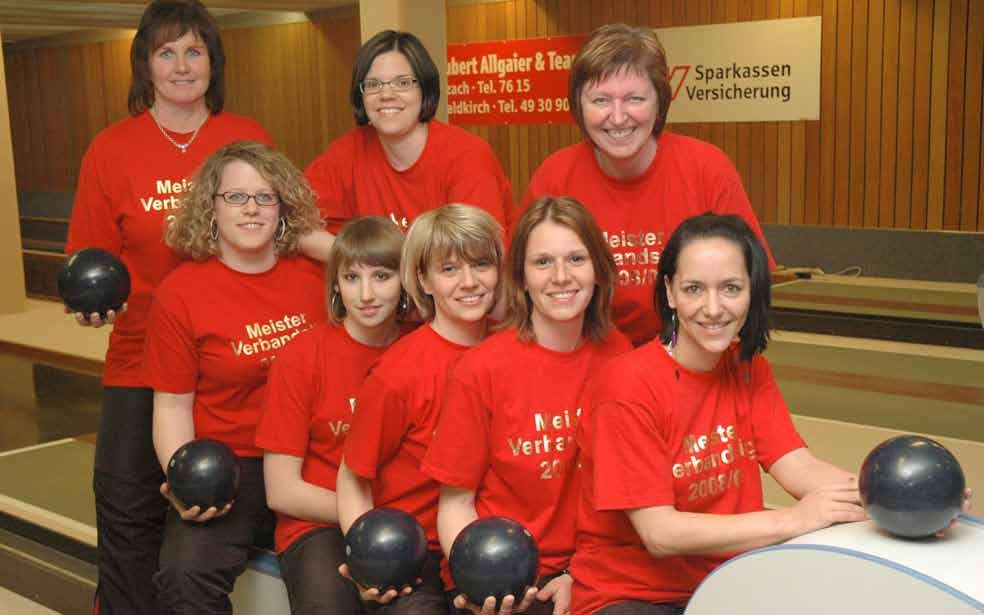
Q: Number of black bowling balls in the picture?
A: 5